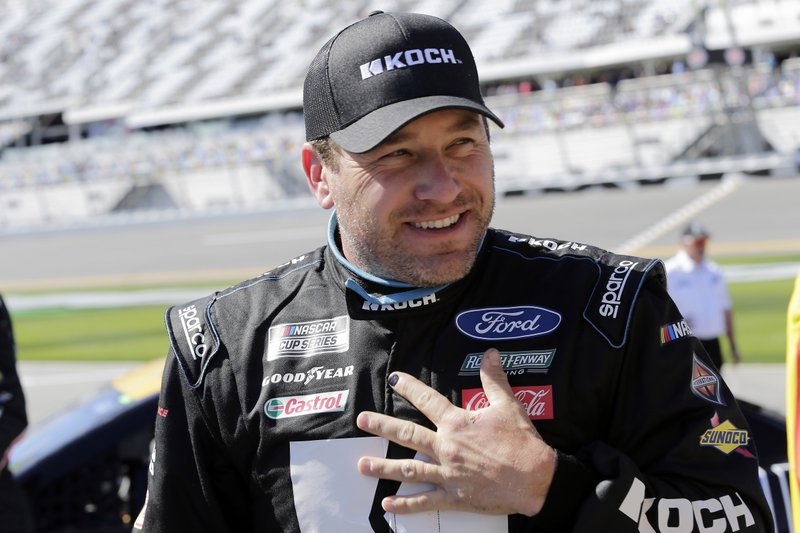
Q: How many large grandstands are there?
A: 1